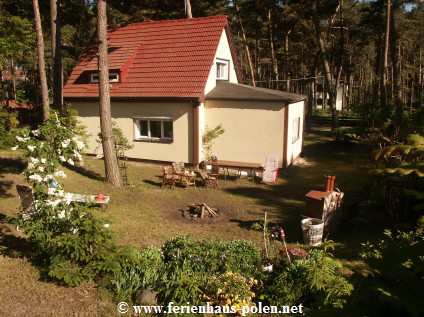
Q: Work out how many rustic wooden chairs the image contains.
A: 4